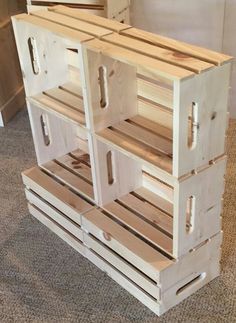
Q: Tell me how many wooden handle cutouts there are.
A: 7